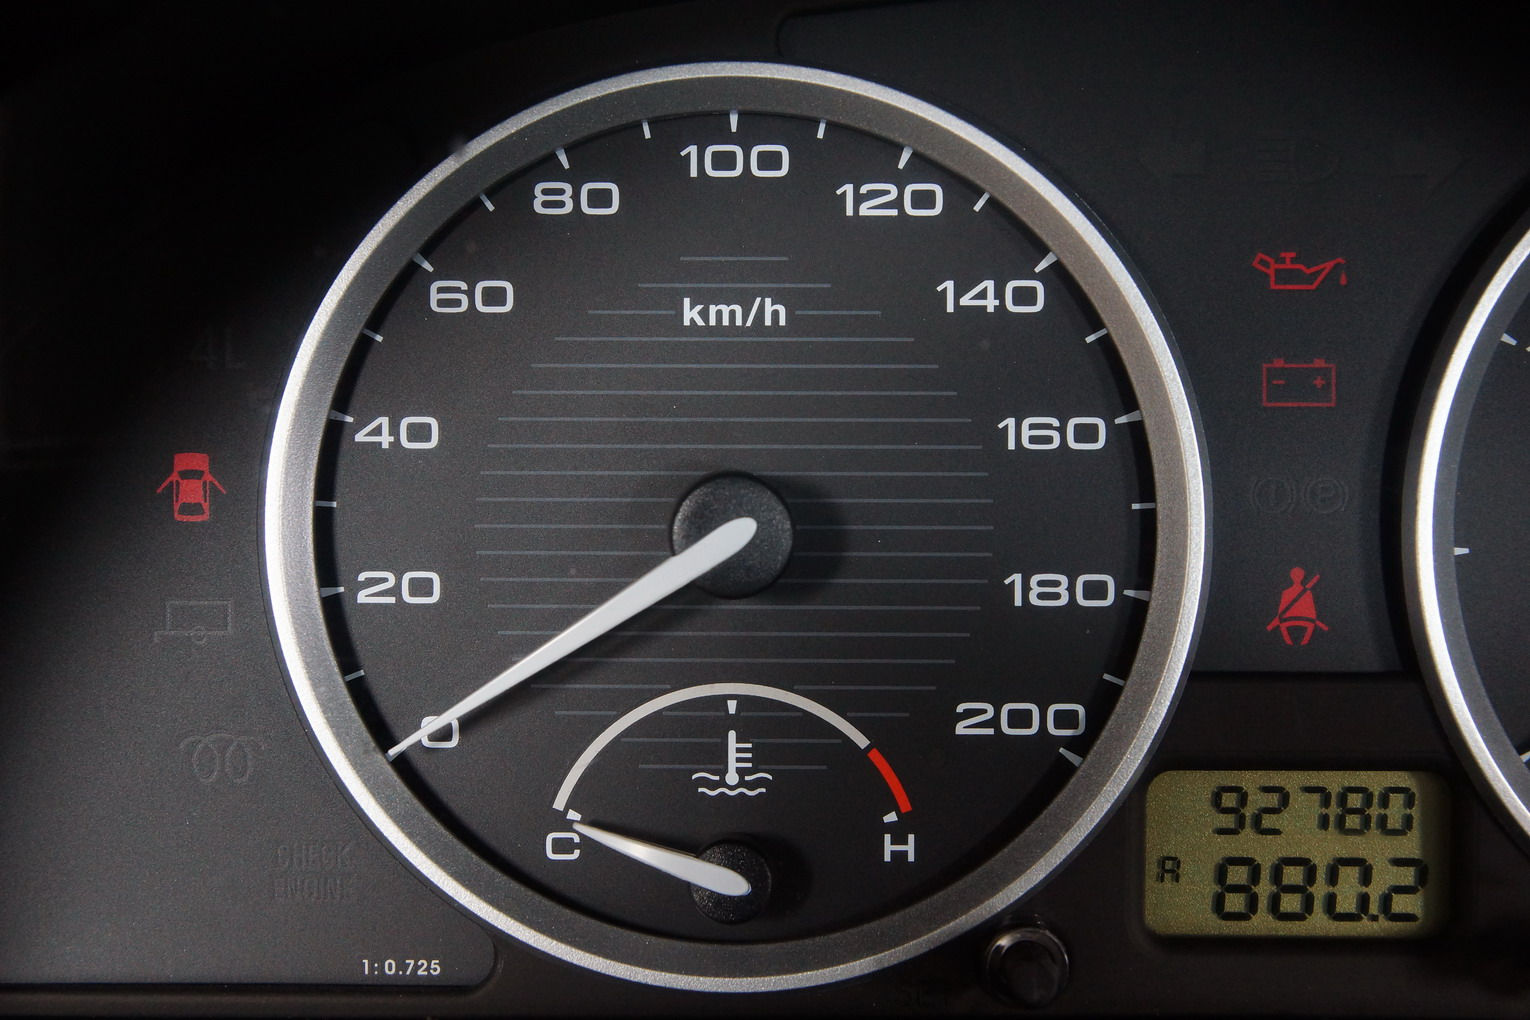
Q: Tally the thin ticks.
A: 10